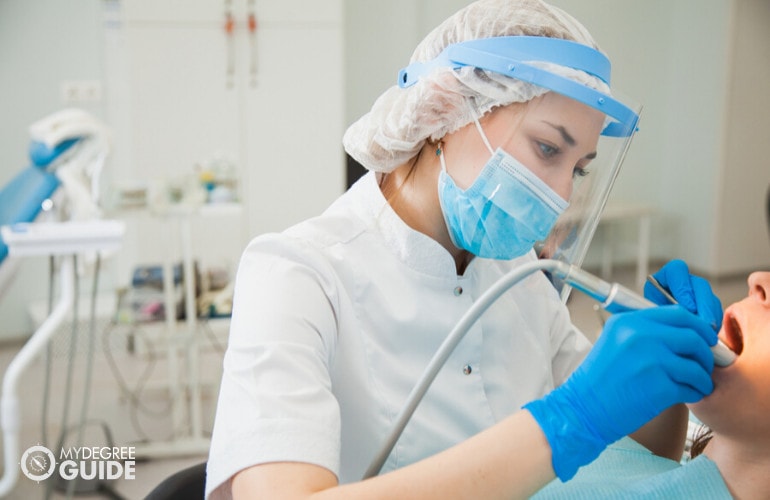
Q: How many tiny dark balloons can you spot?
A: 0